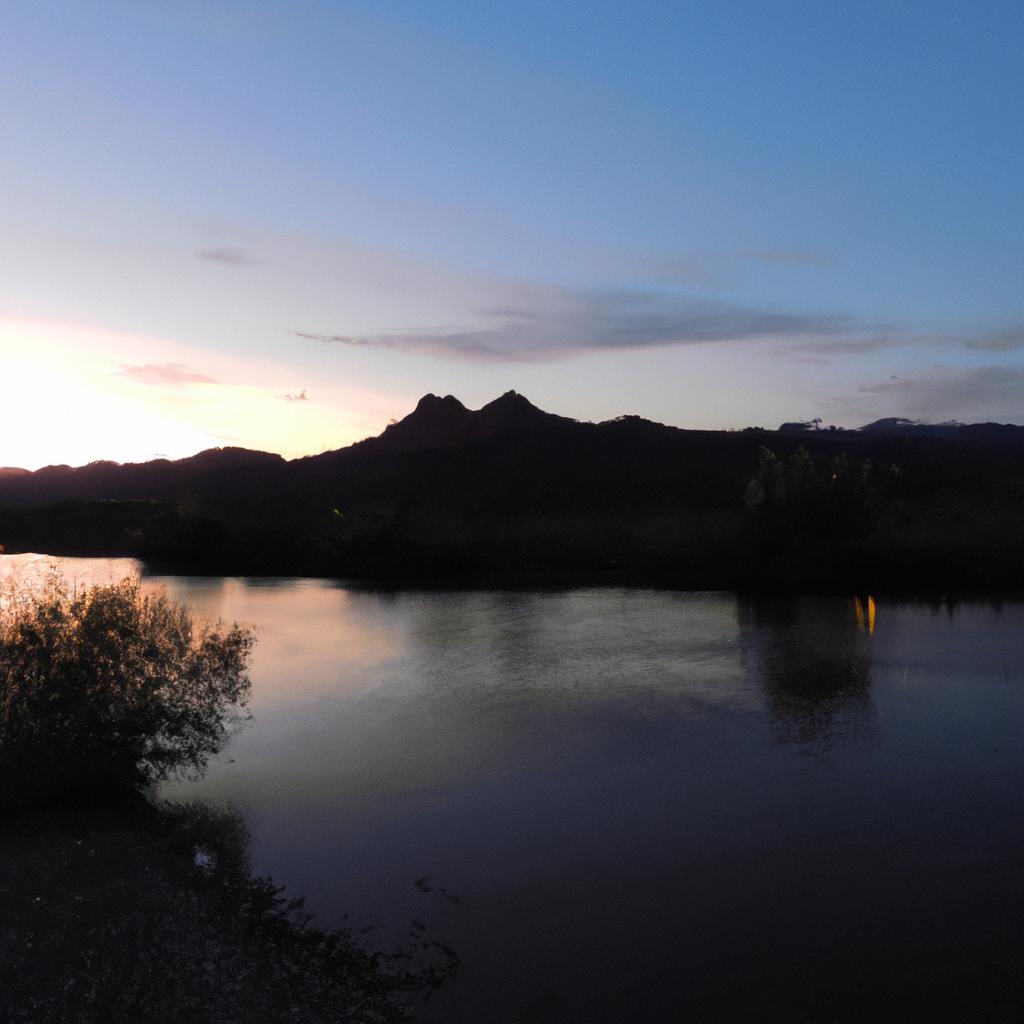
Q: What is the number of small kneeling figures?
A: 0